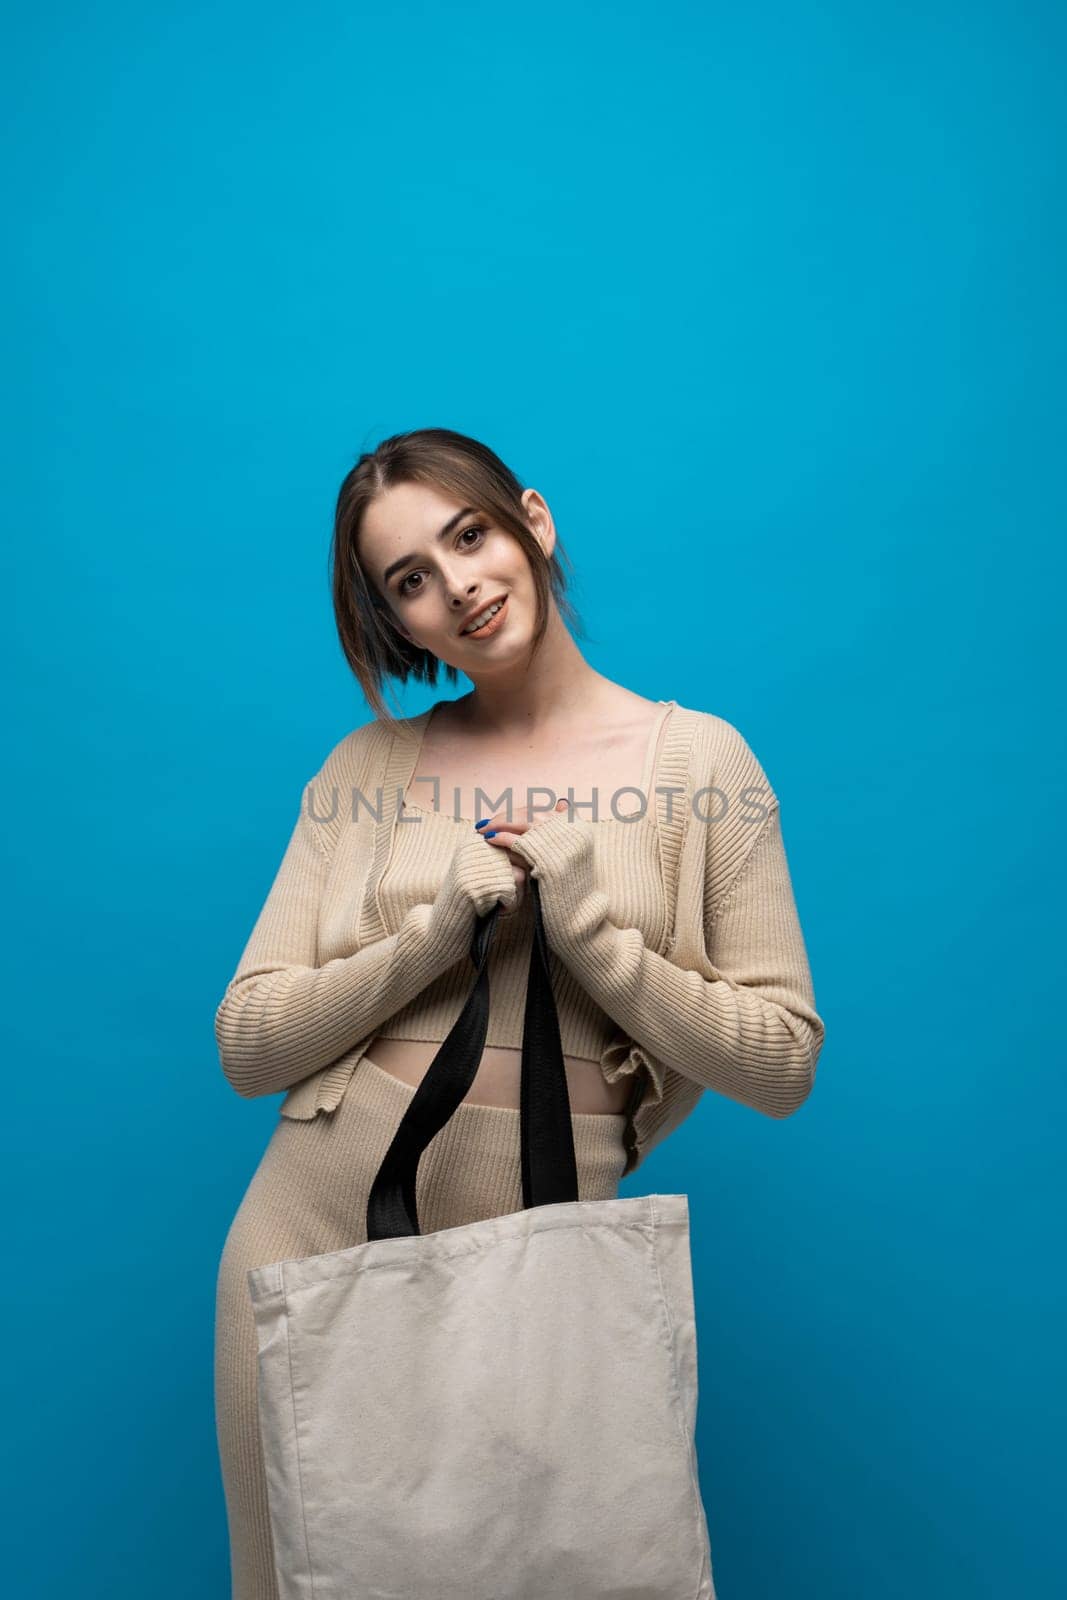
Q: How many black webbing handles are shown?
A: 2